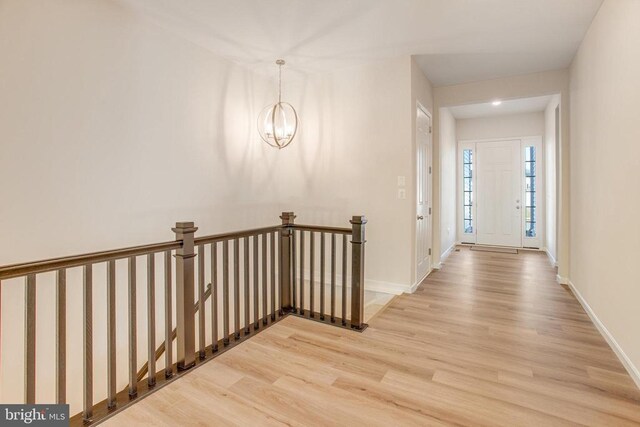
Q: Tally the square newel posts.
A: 3